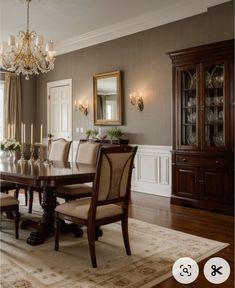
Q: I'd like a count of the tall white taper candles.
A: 7